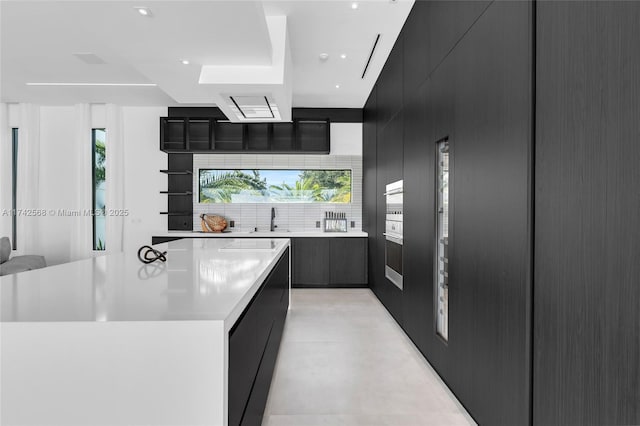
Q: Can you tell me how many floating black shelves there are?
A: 3